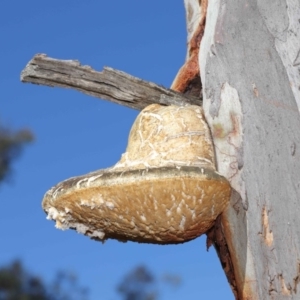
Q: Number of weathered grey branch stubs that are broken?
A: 1